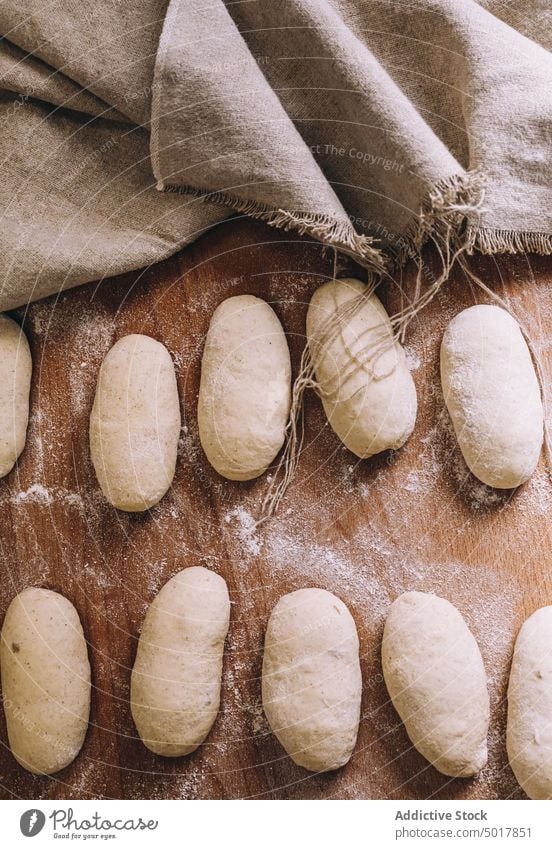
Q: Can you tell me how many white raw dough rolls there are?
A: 10